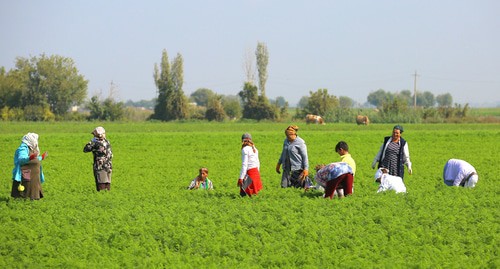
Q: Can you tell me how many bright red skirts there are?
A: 1